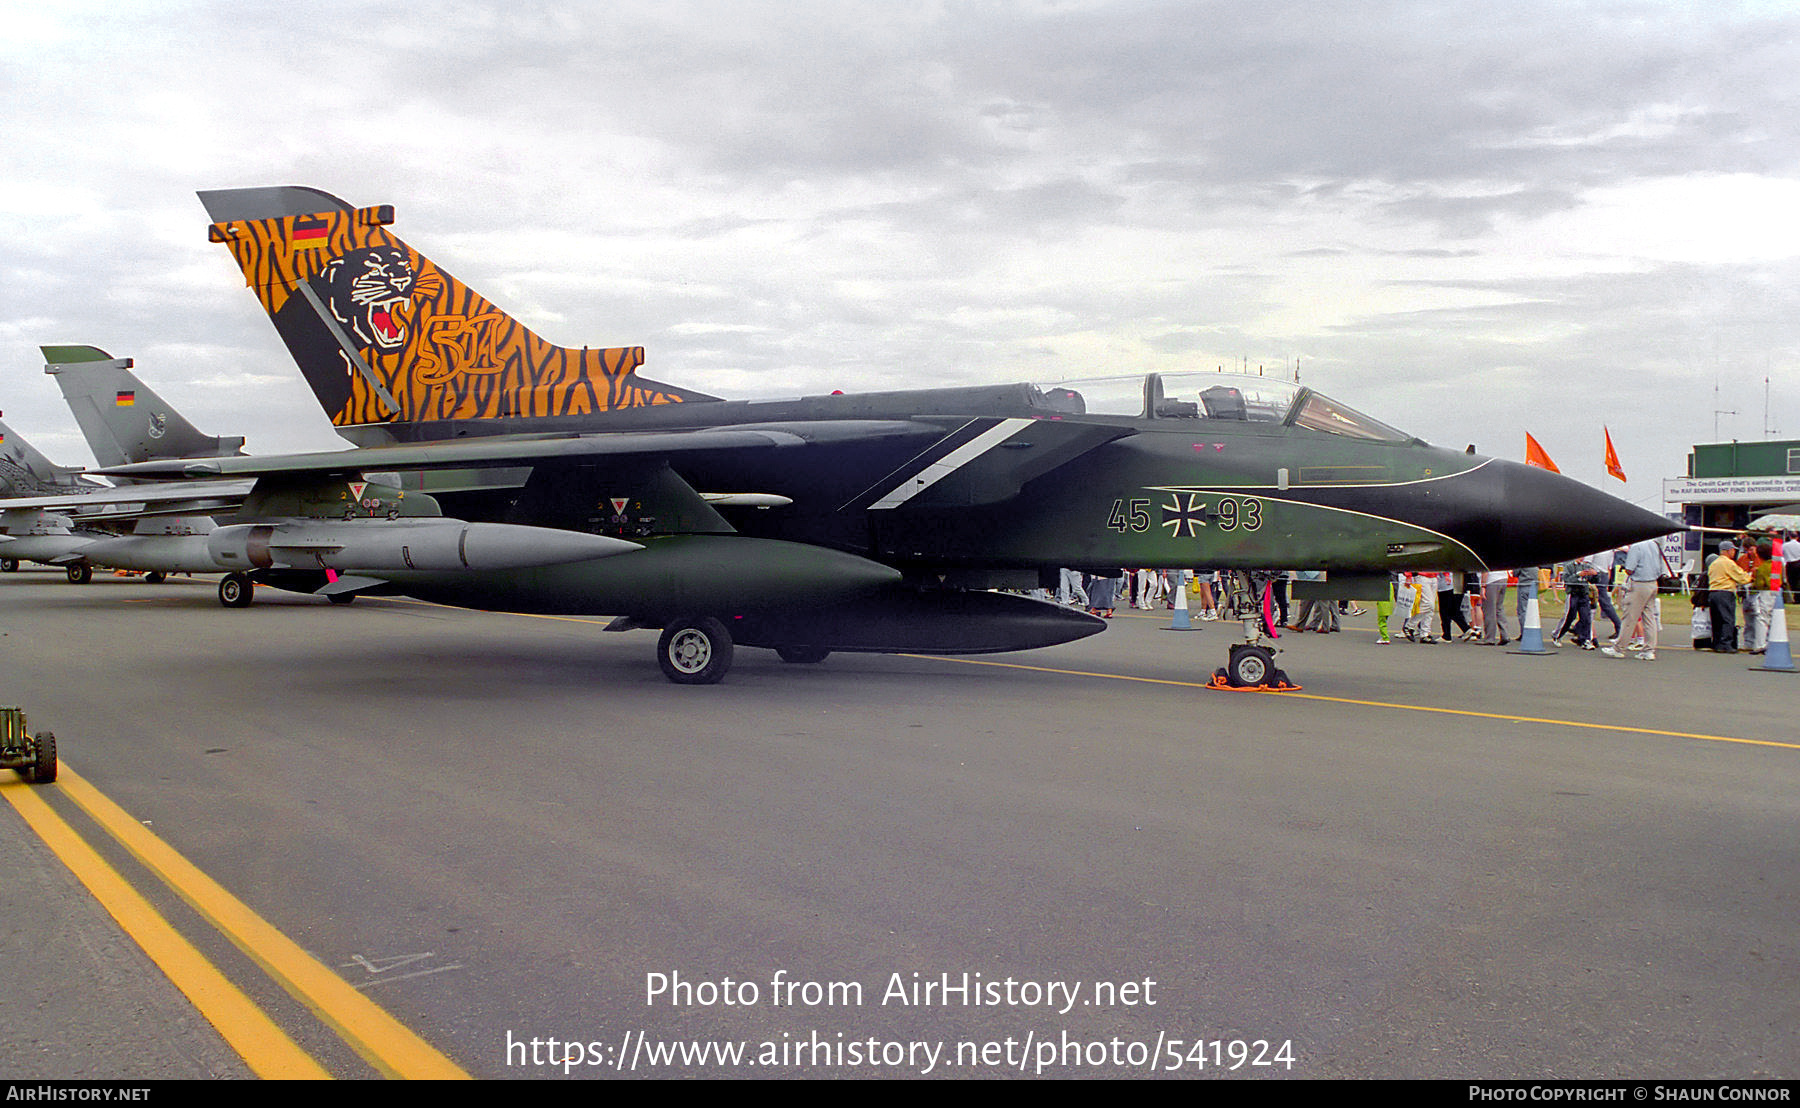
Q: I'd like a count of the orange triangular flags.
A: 2